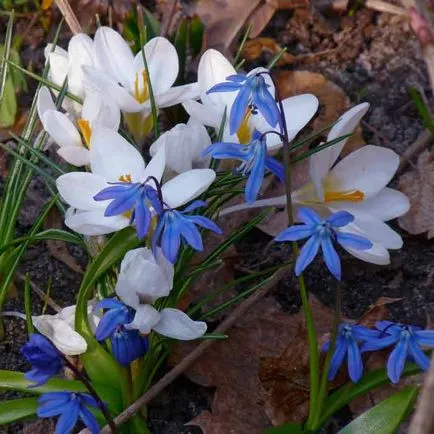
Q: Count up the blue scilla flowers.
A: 11